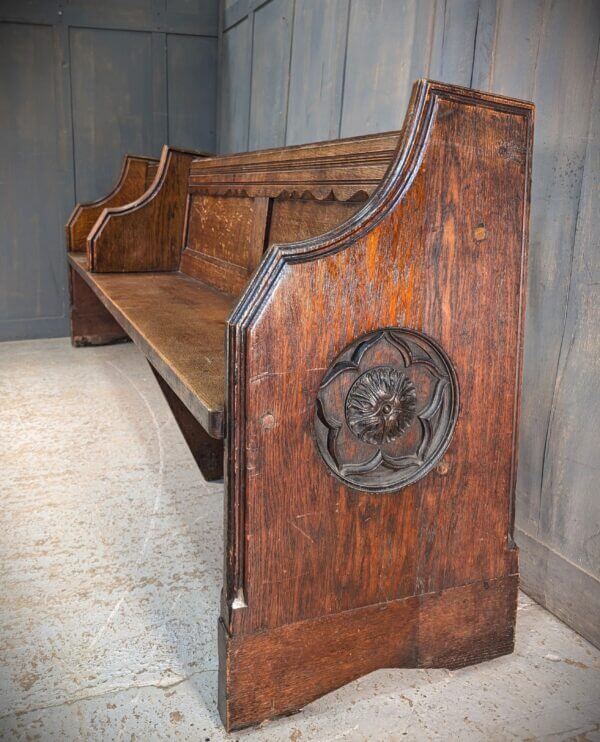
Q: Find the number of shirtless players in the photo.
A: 0